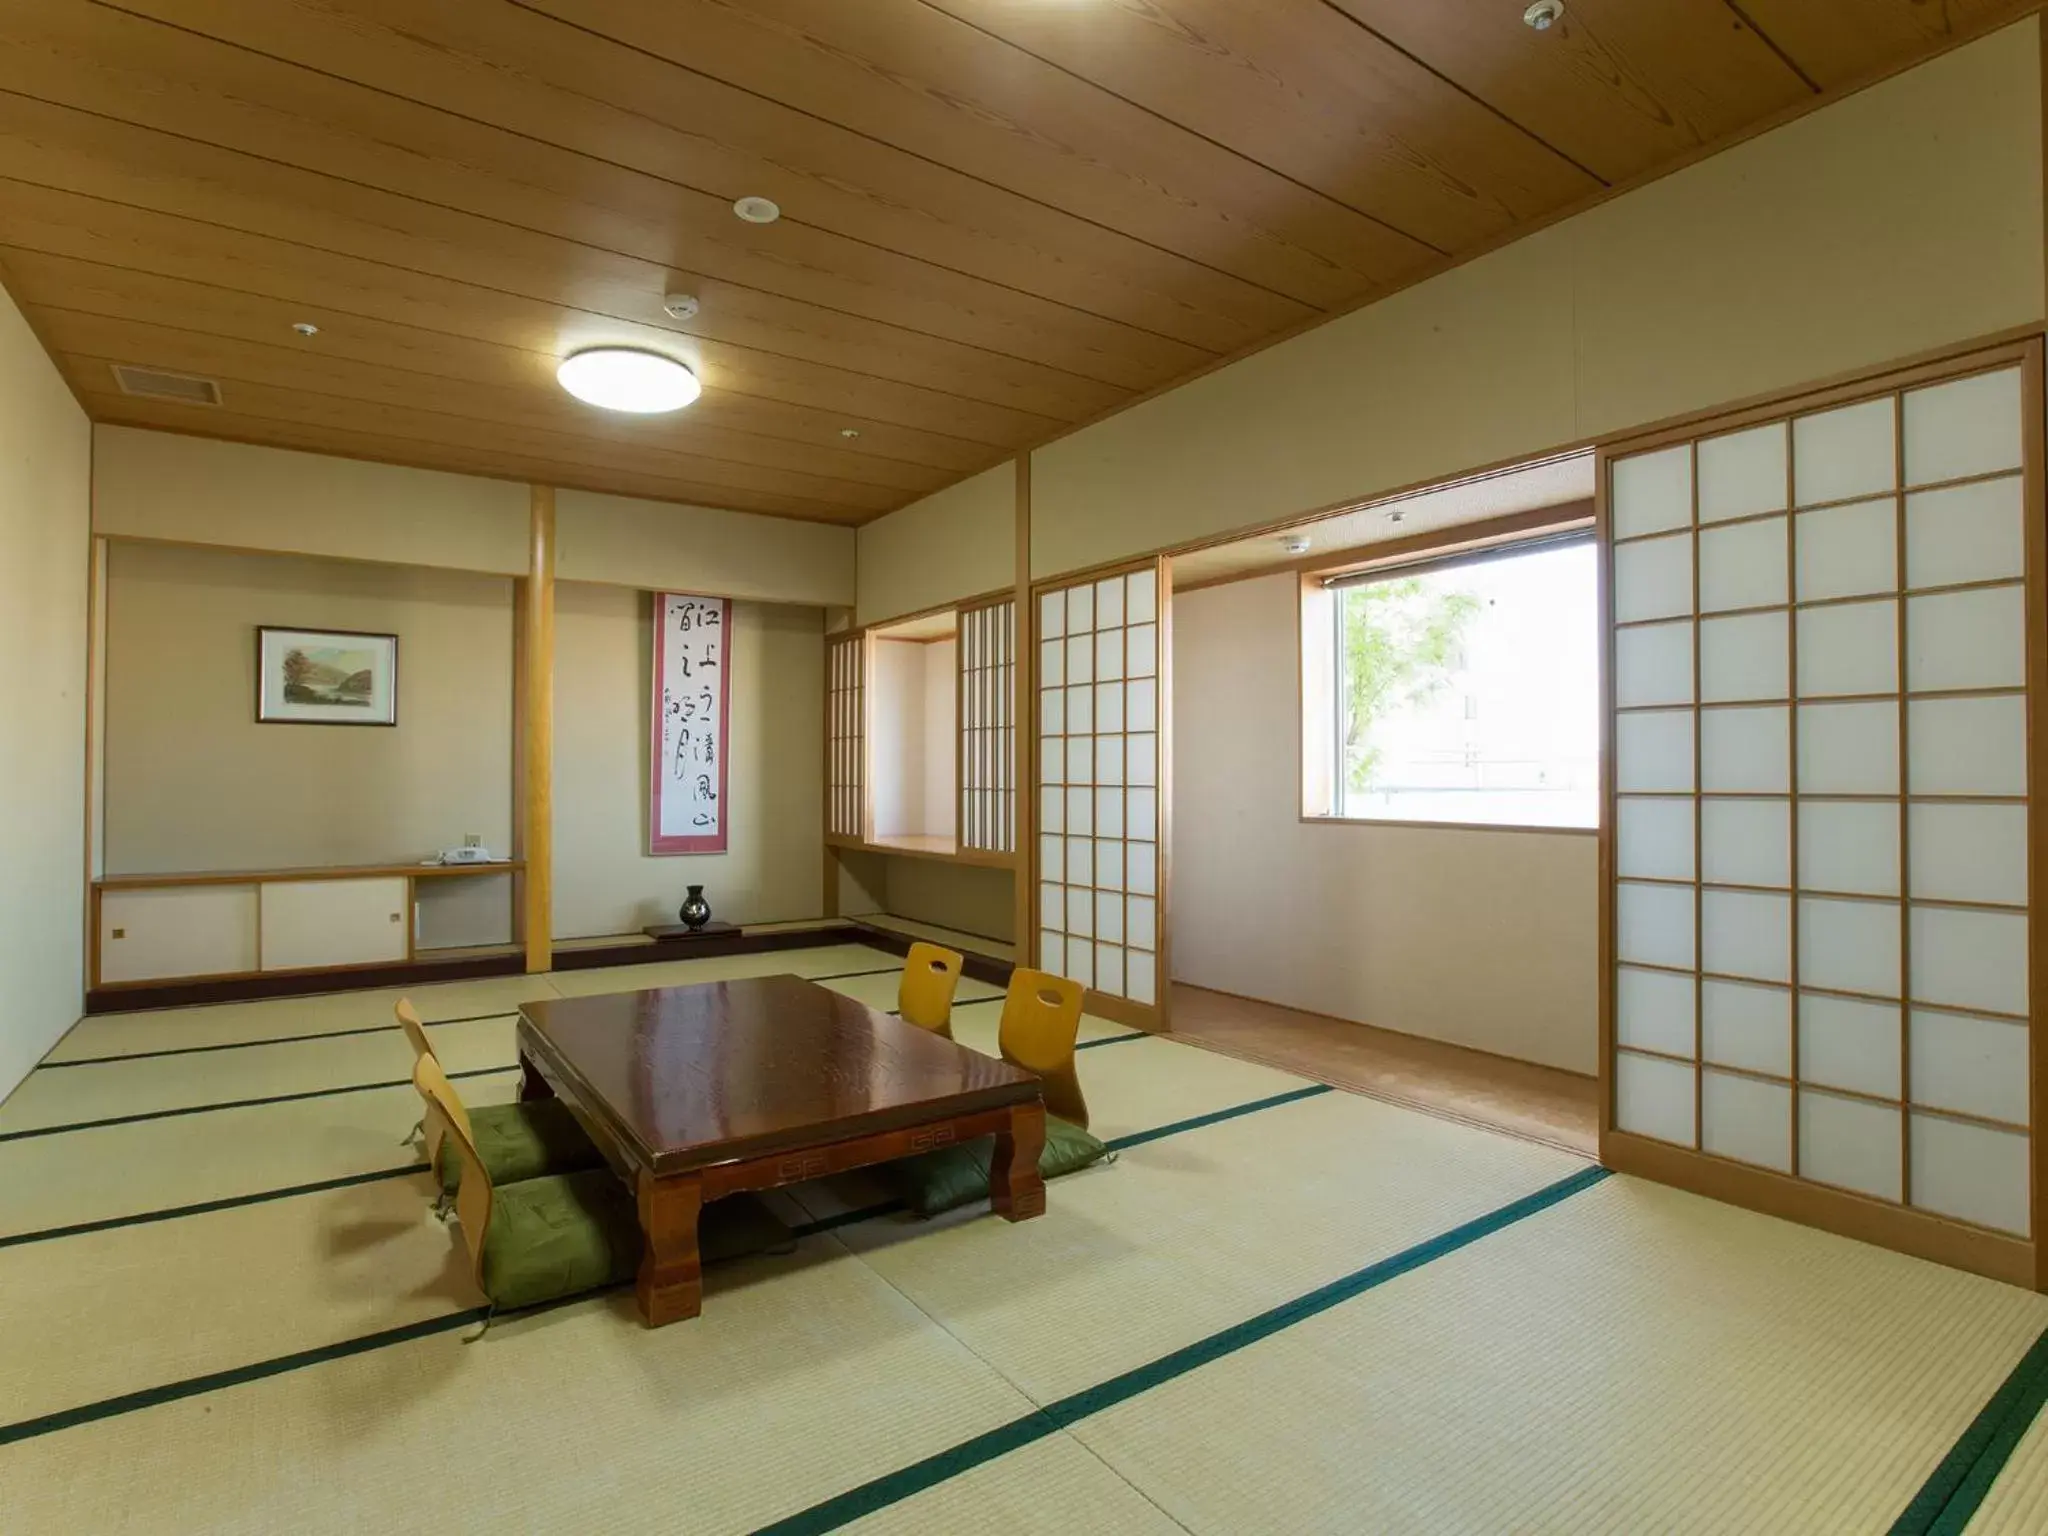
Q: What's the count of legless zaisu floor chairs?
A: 4